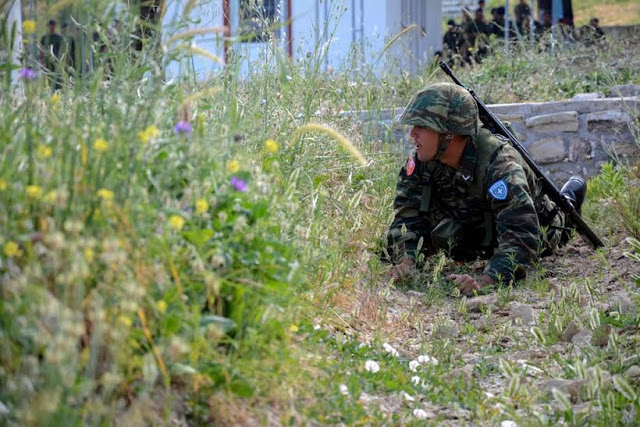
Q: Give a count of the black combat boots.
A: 1